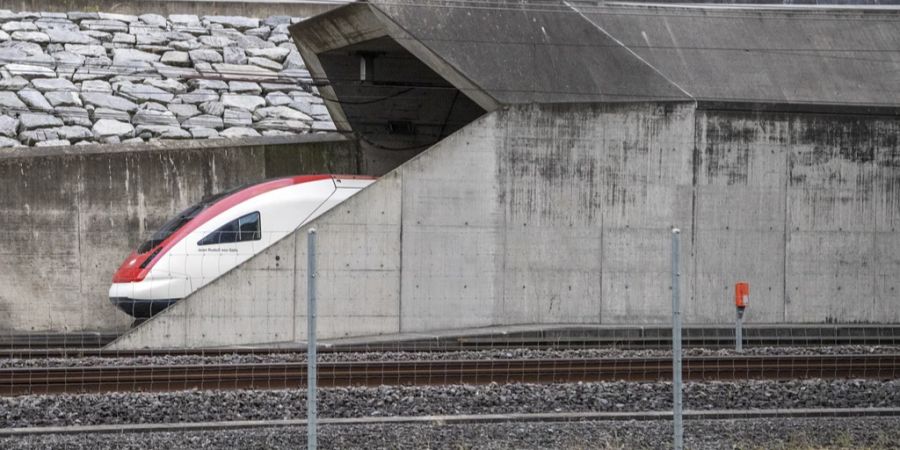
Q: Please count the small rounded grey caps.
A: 2